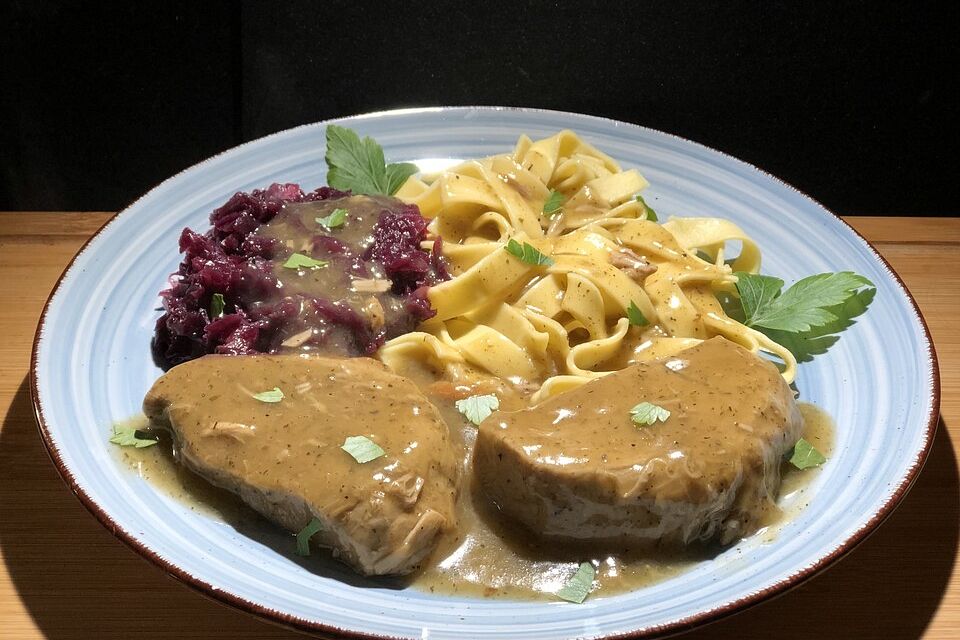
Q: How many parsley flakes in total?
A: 15